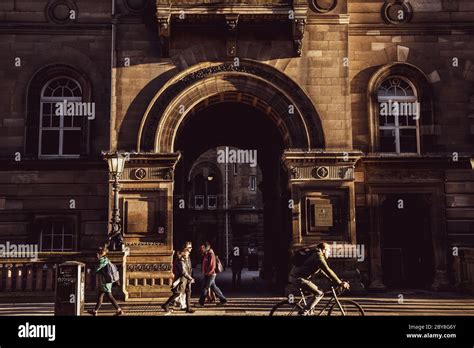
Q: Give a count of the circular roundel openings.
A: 4